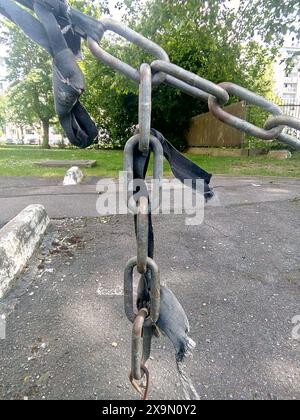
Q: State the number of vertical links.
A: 5